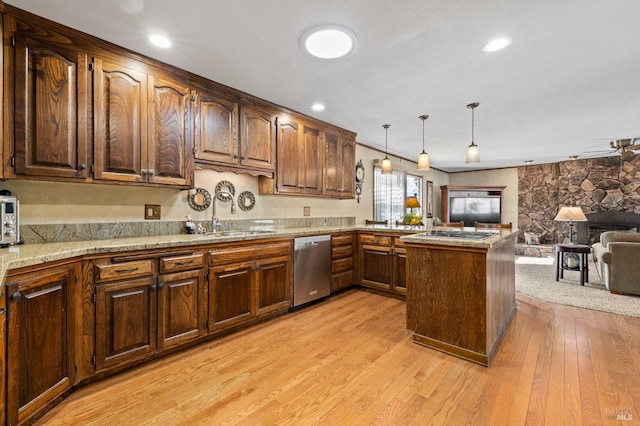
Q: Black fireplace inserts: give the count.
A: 1